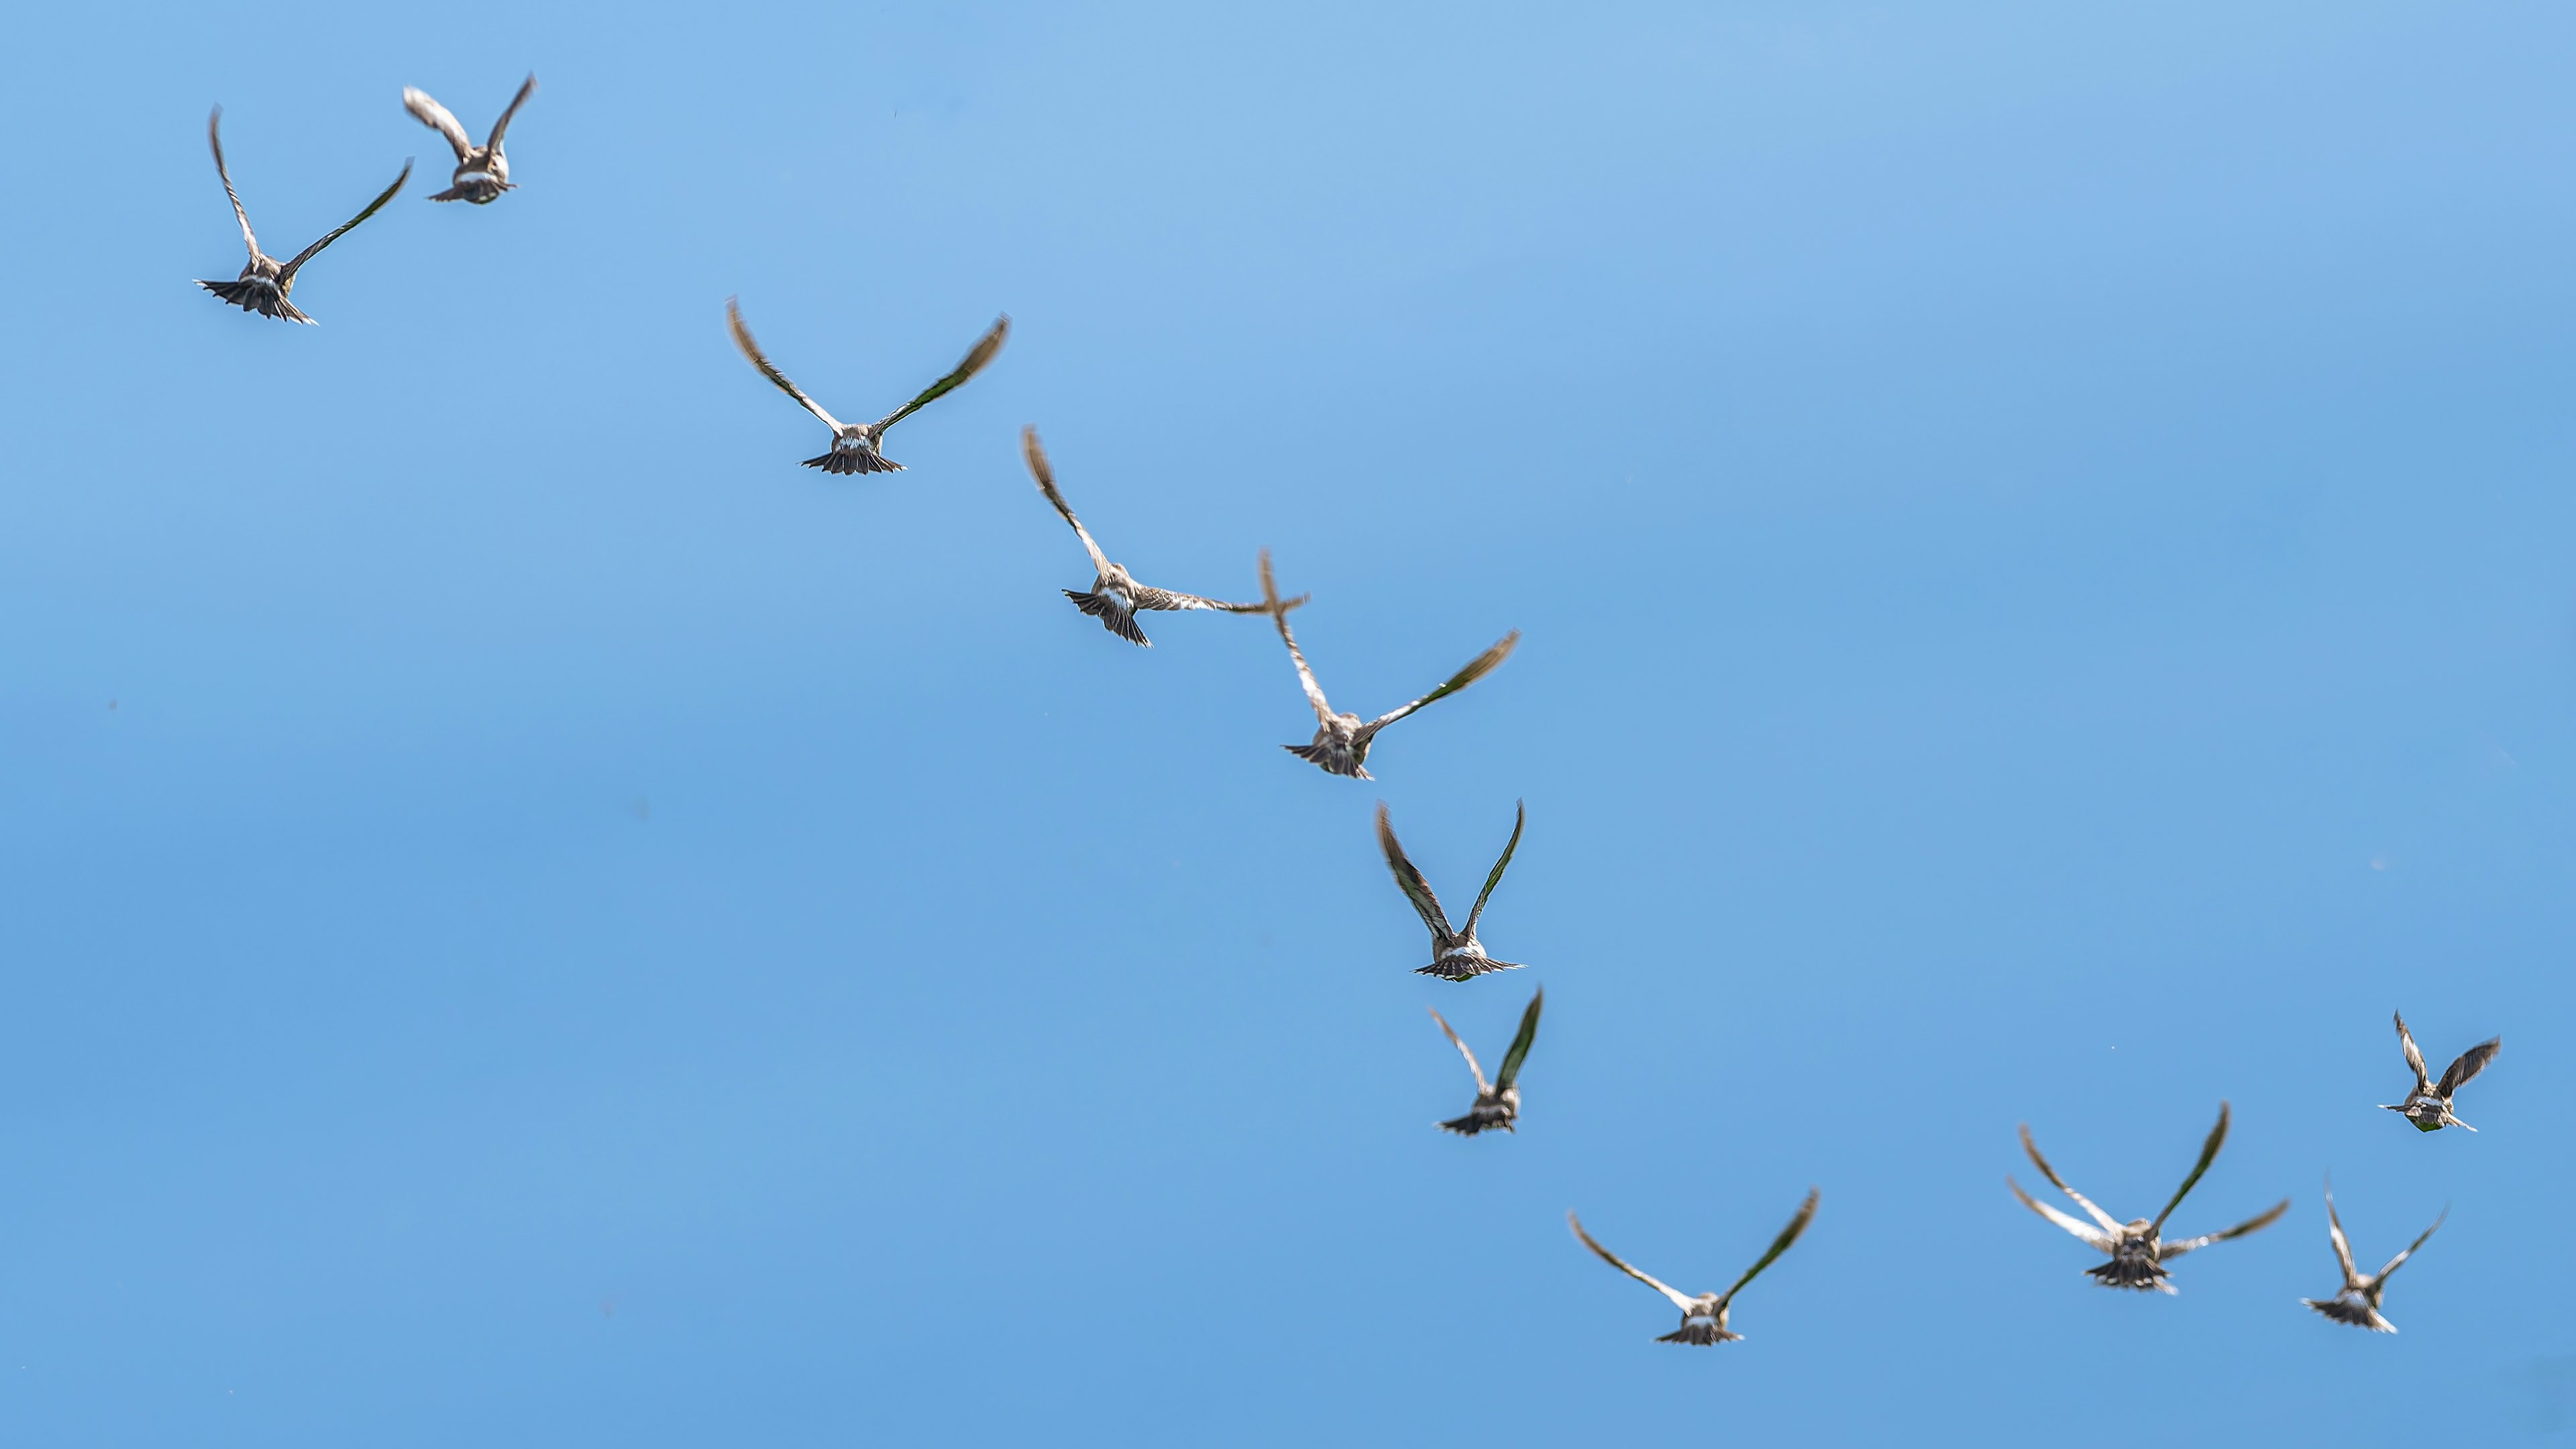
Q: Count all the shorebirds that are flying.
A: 12